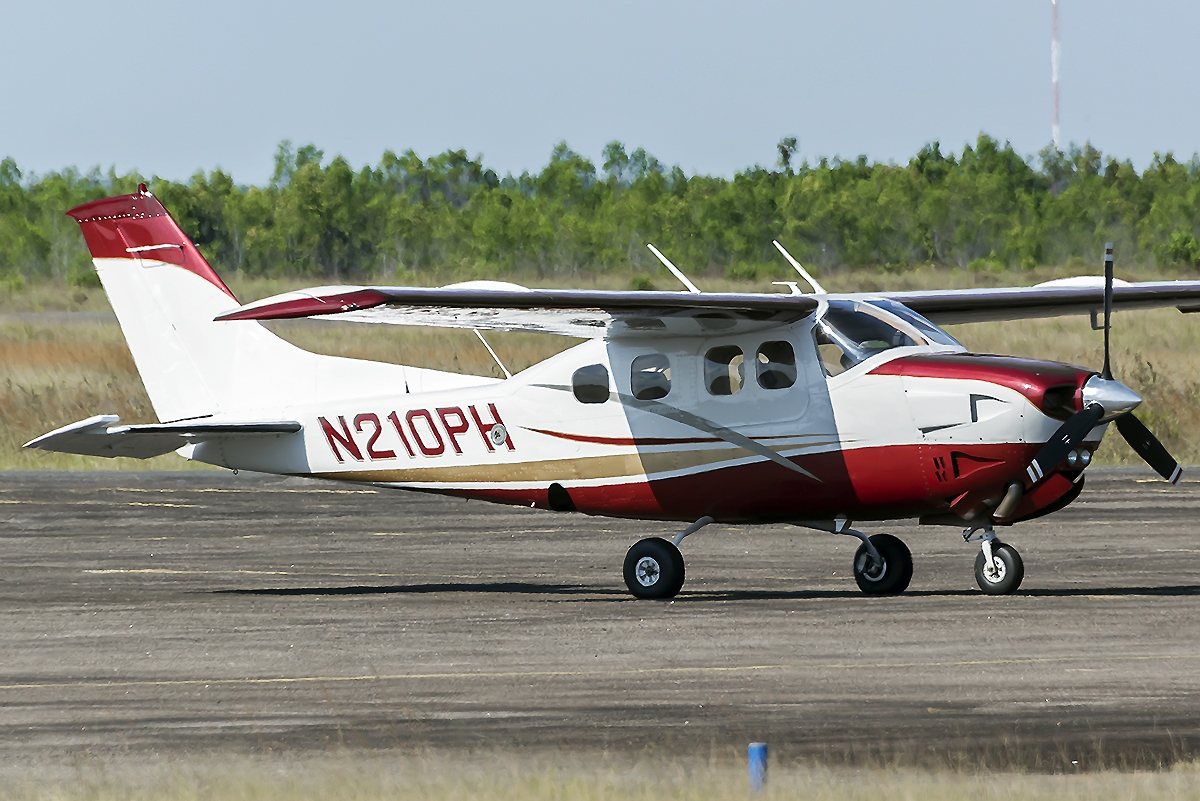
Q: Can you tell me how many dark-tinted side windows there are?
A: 4